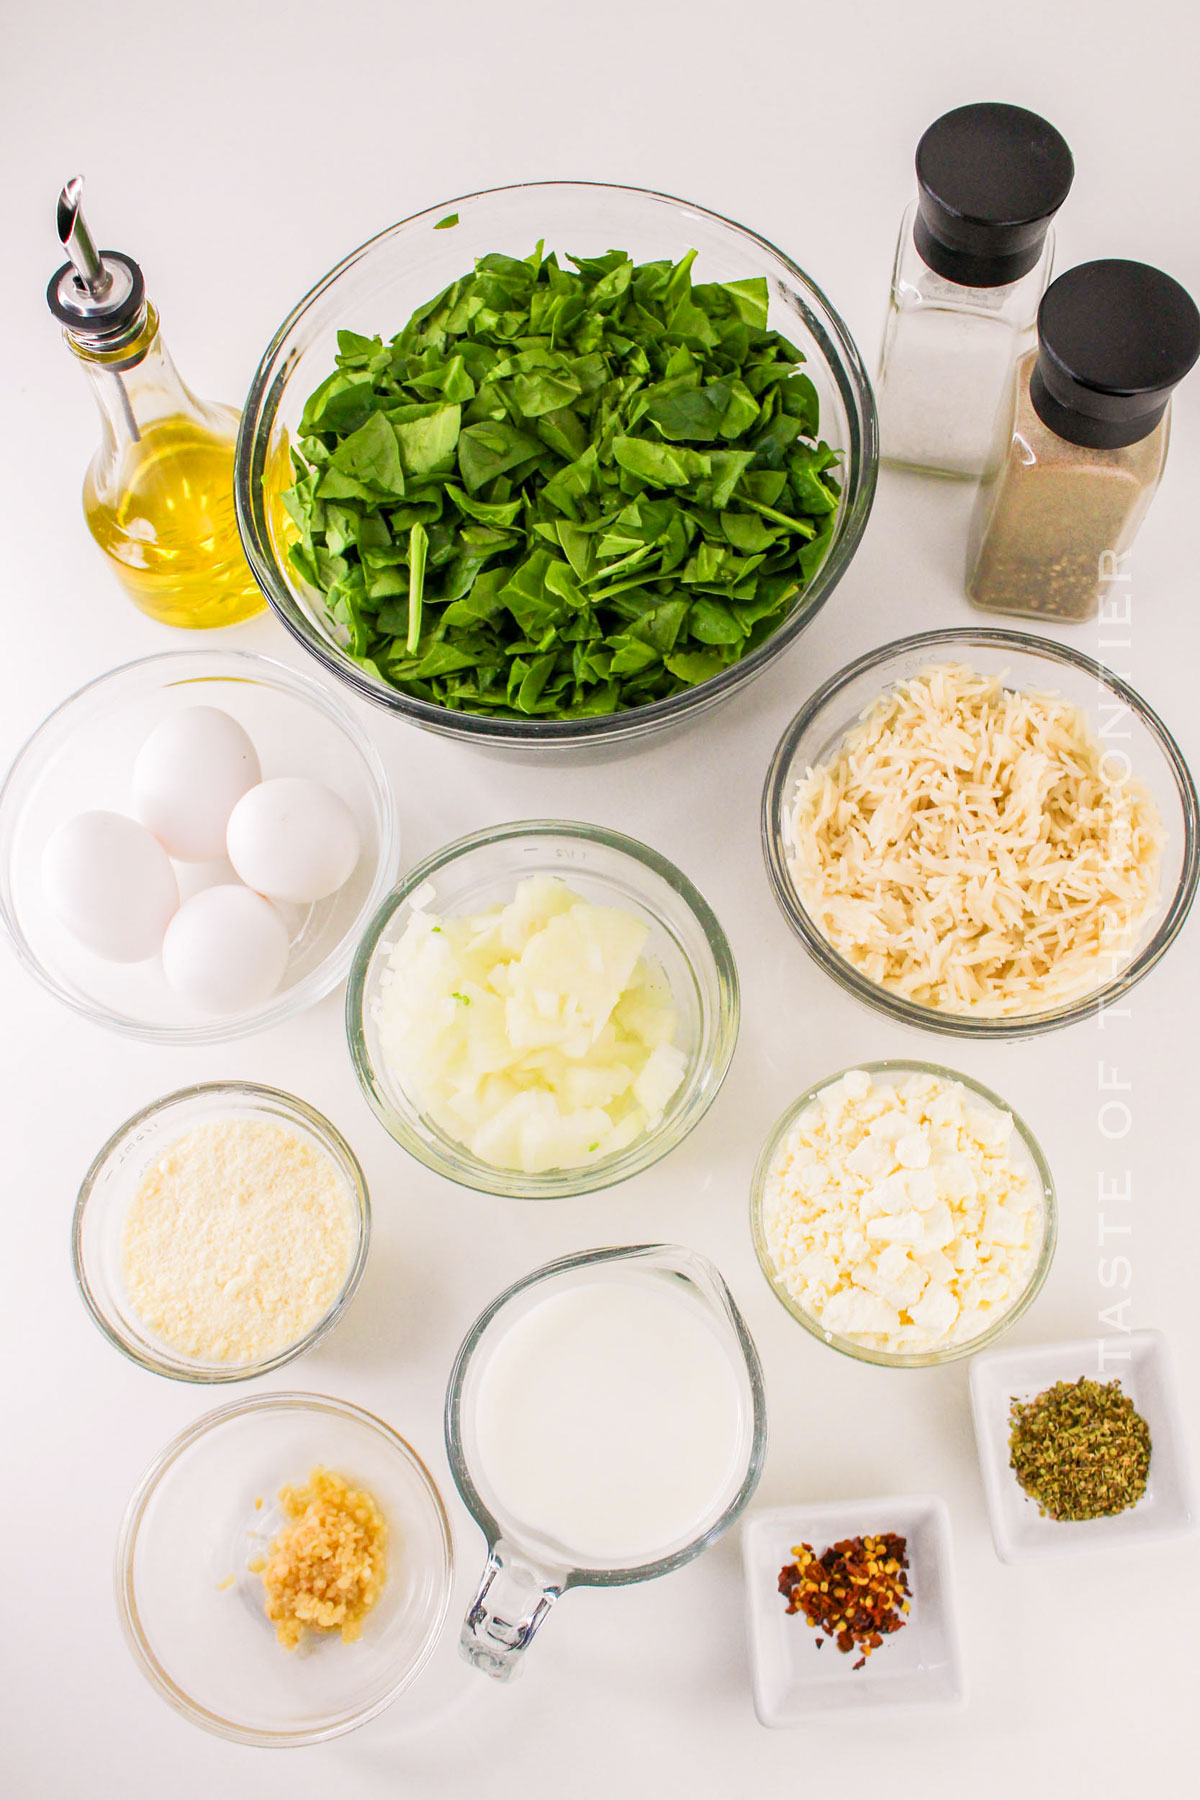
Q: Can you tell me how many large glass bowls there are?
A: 1